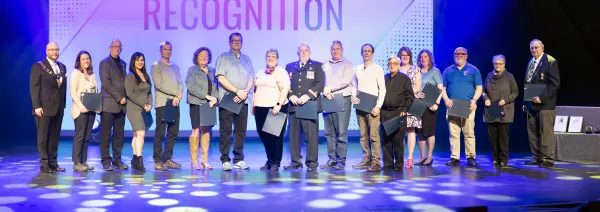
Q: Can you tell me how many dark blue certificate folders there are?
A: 15